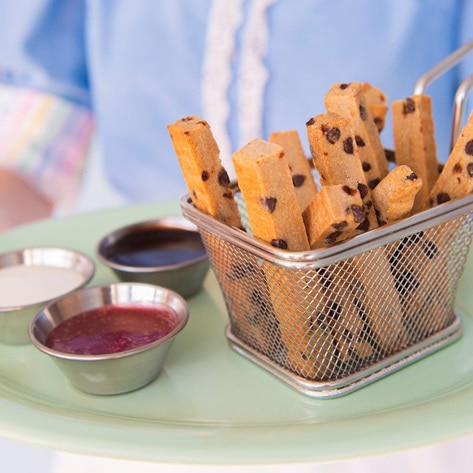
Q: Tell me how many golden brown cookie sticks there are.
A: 10